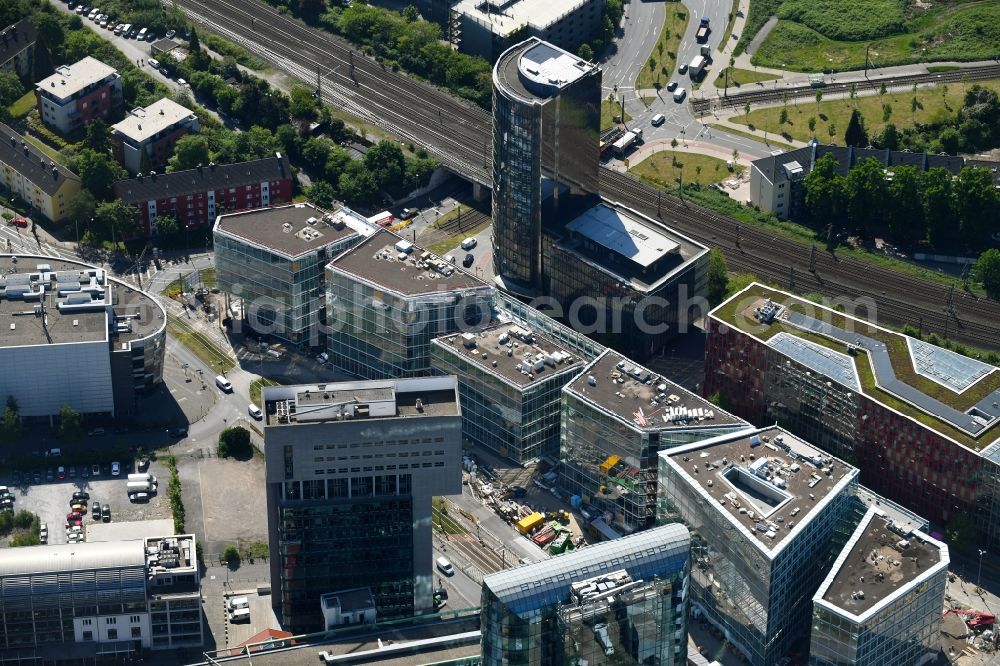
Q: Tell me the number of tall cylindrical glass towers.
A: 1